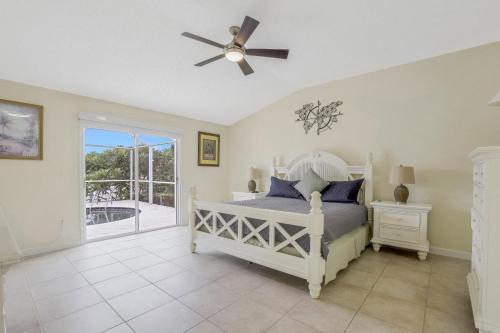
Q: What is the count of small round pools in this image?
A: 1